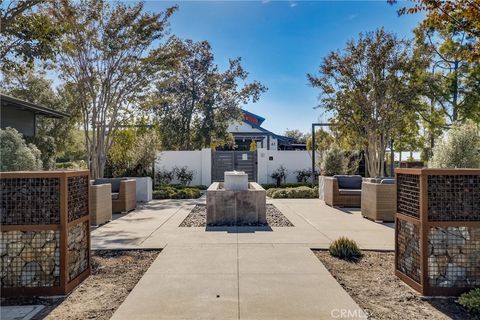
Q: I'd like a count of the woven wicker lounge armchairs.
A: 4